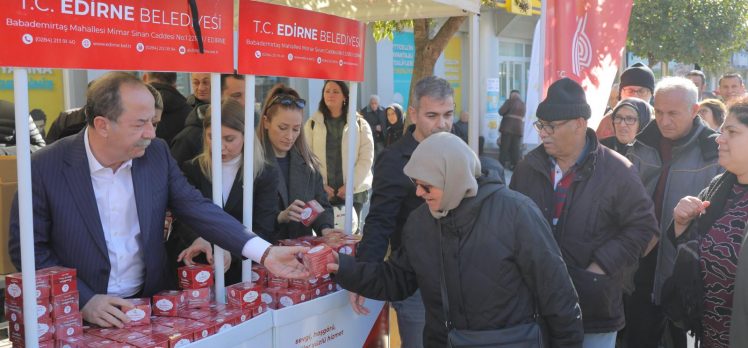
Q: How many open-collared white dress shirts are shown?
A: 1